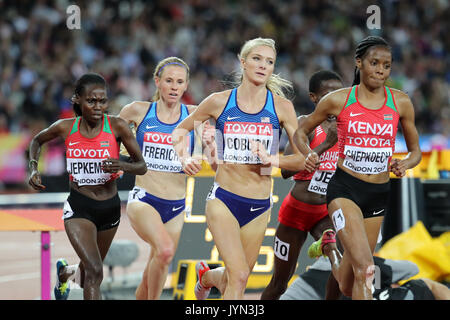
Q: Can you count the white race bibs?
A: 5